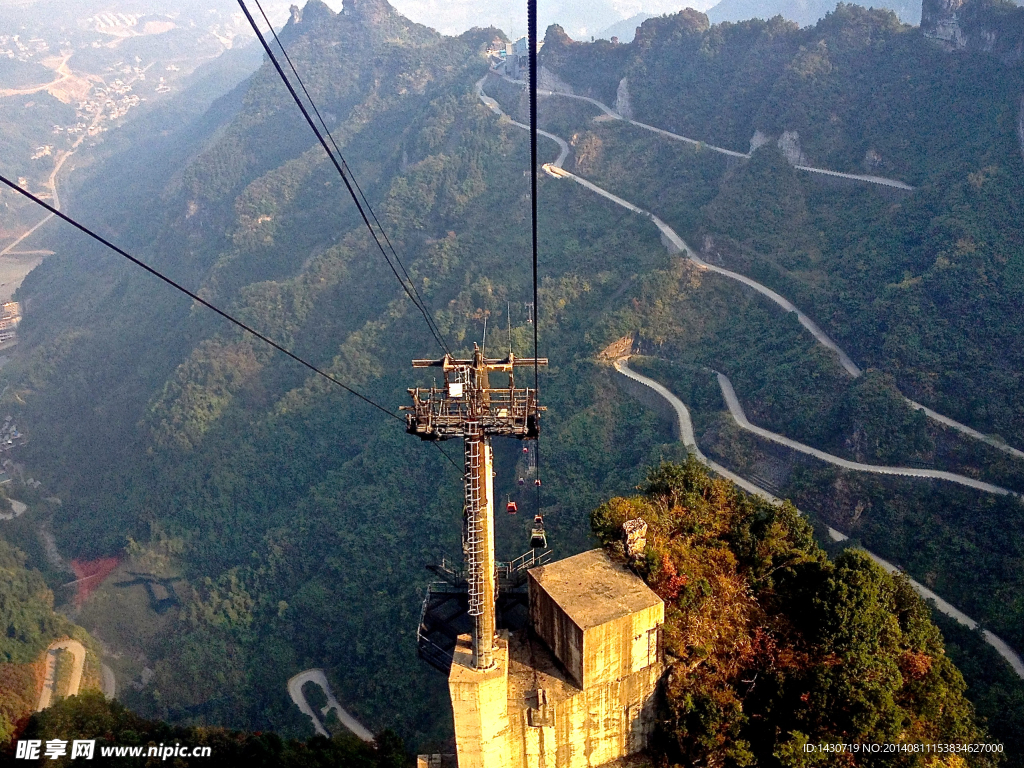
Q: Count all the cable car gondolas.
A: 6